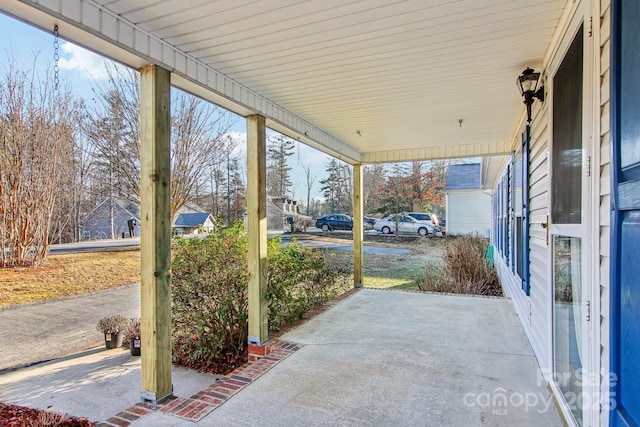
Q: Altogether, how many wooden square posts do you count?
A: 3